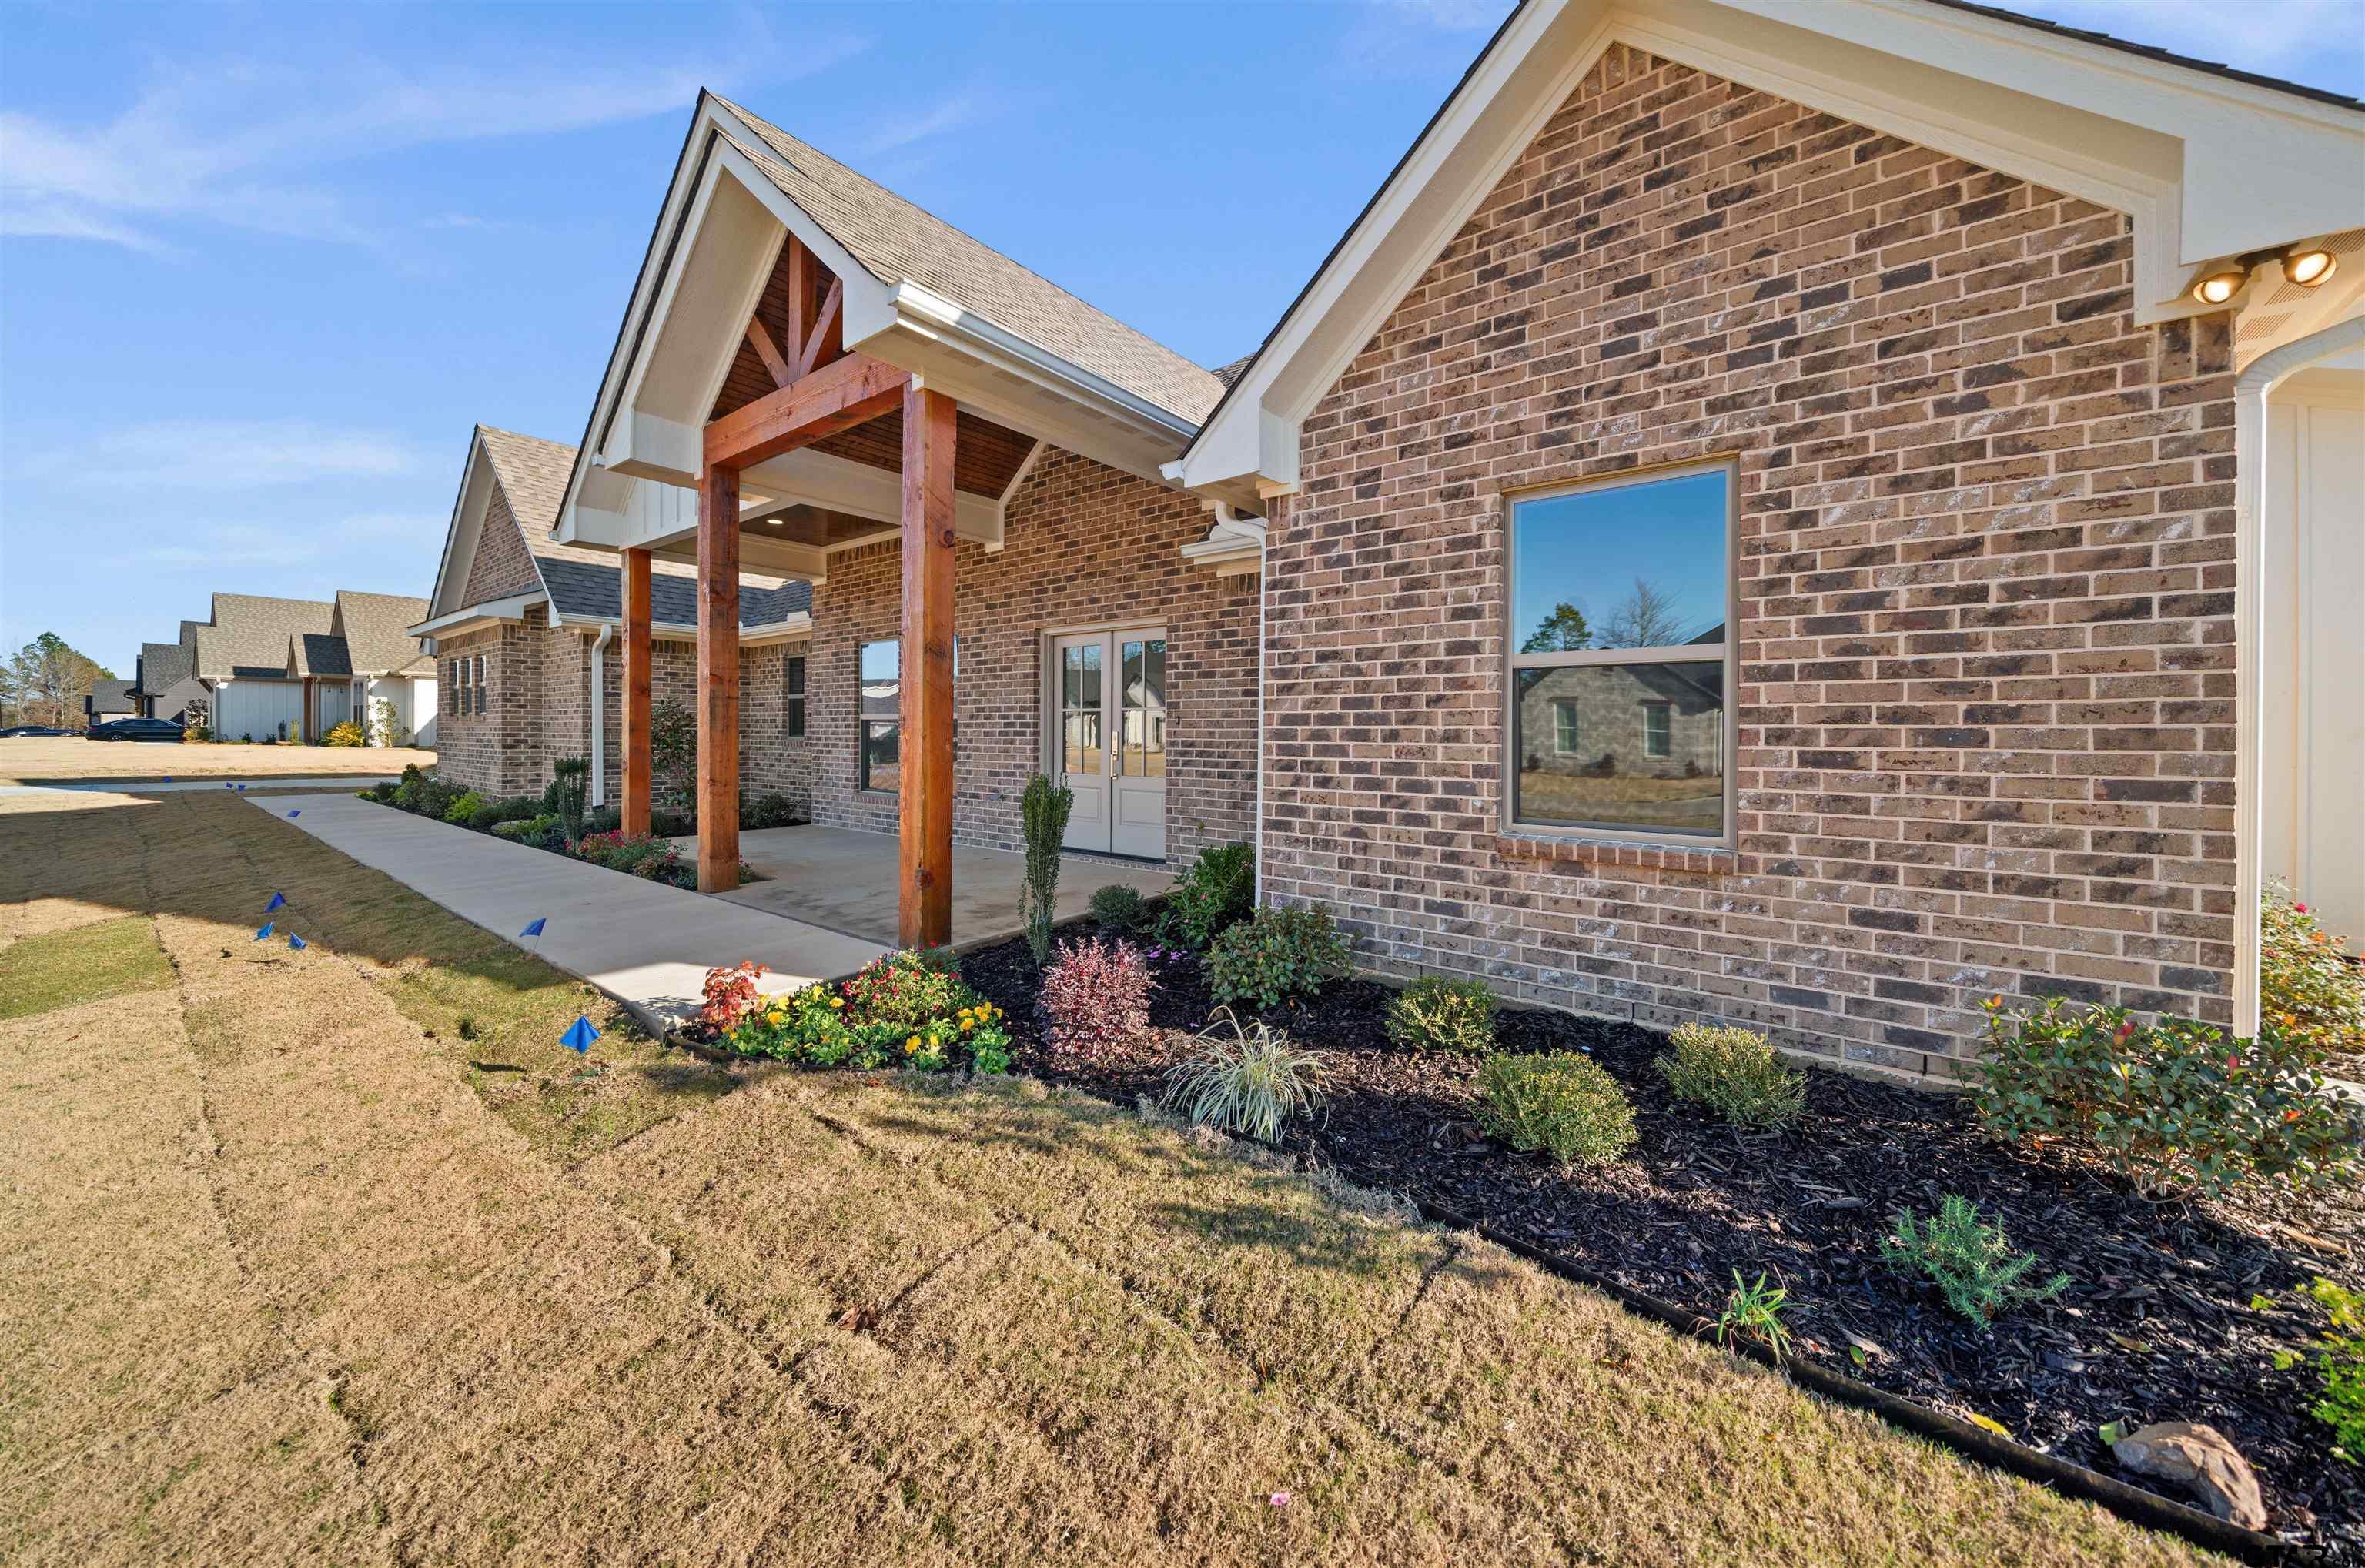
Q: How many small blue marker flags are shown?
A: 9